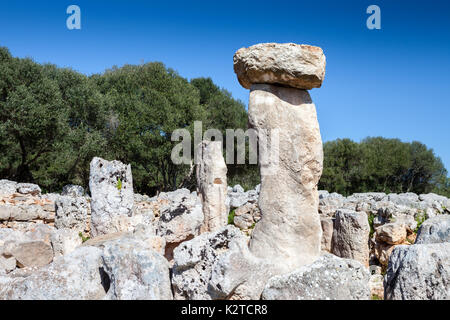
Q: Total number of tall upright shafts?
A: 3